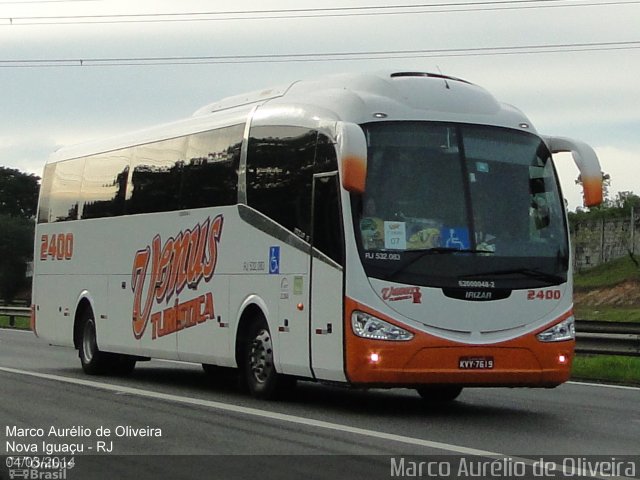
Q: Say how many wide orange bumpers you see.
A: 1